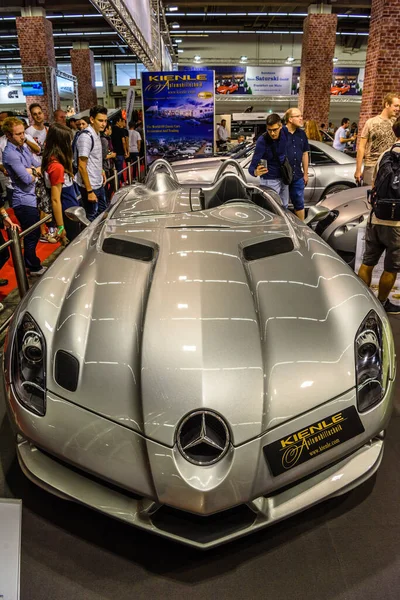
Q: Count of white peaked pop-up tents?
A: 0